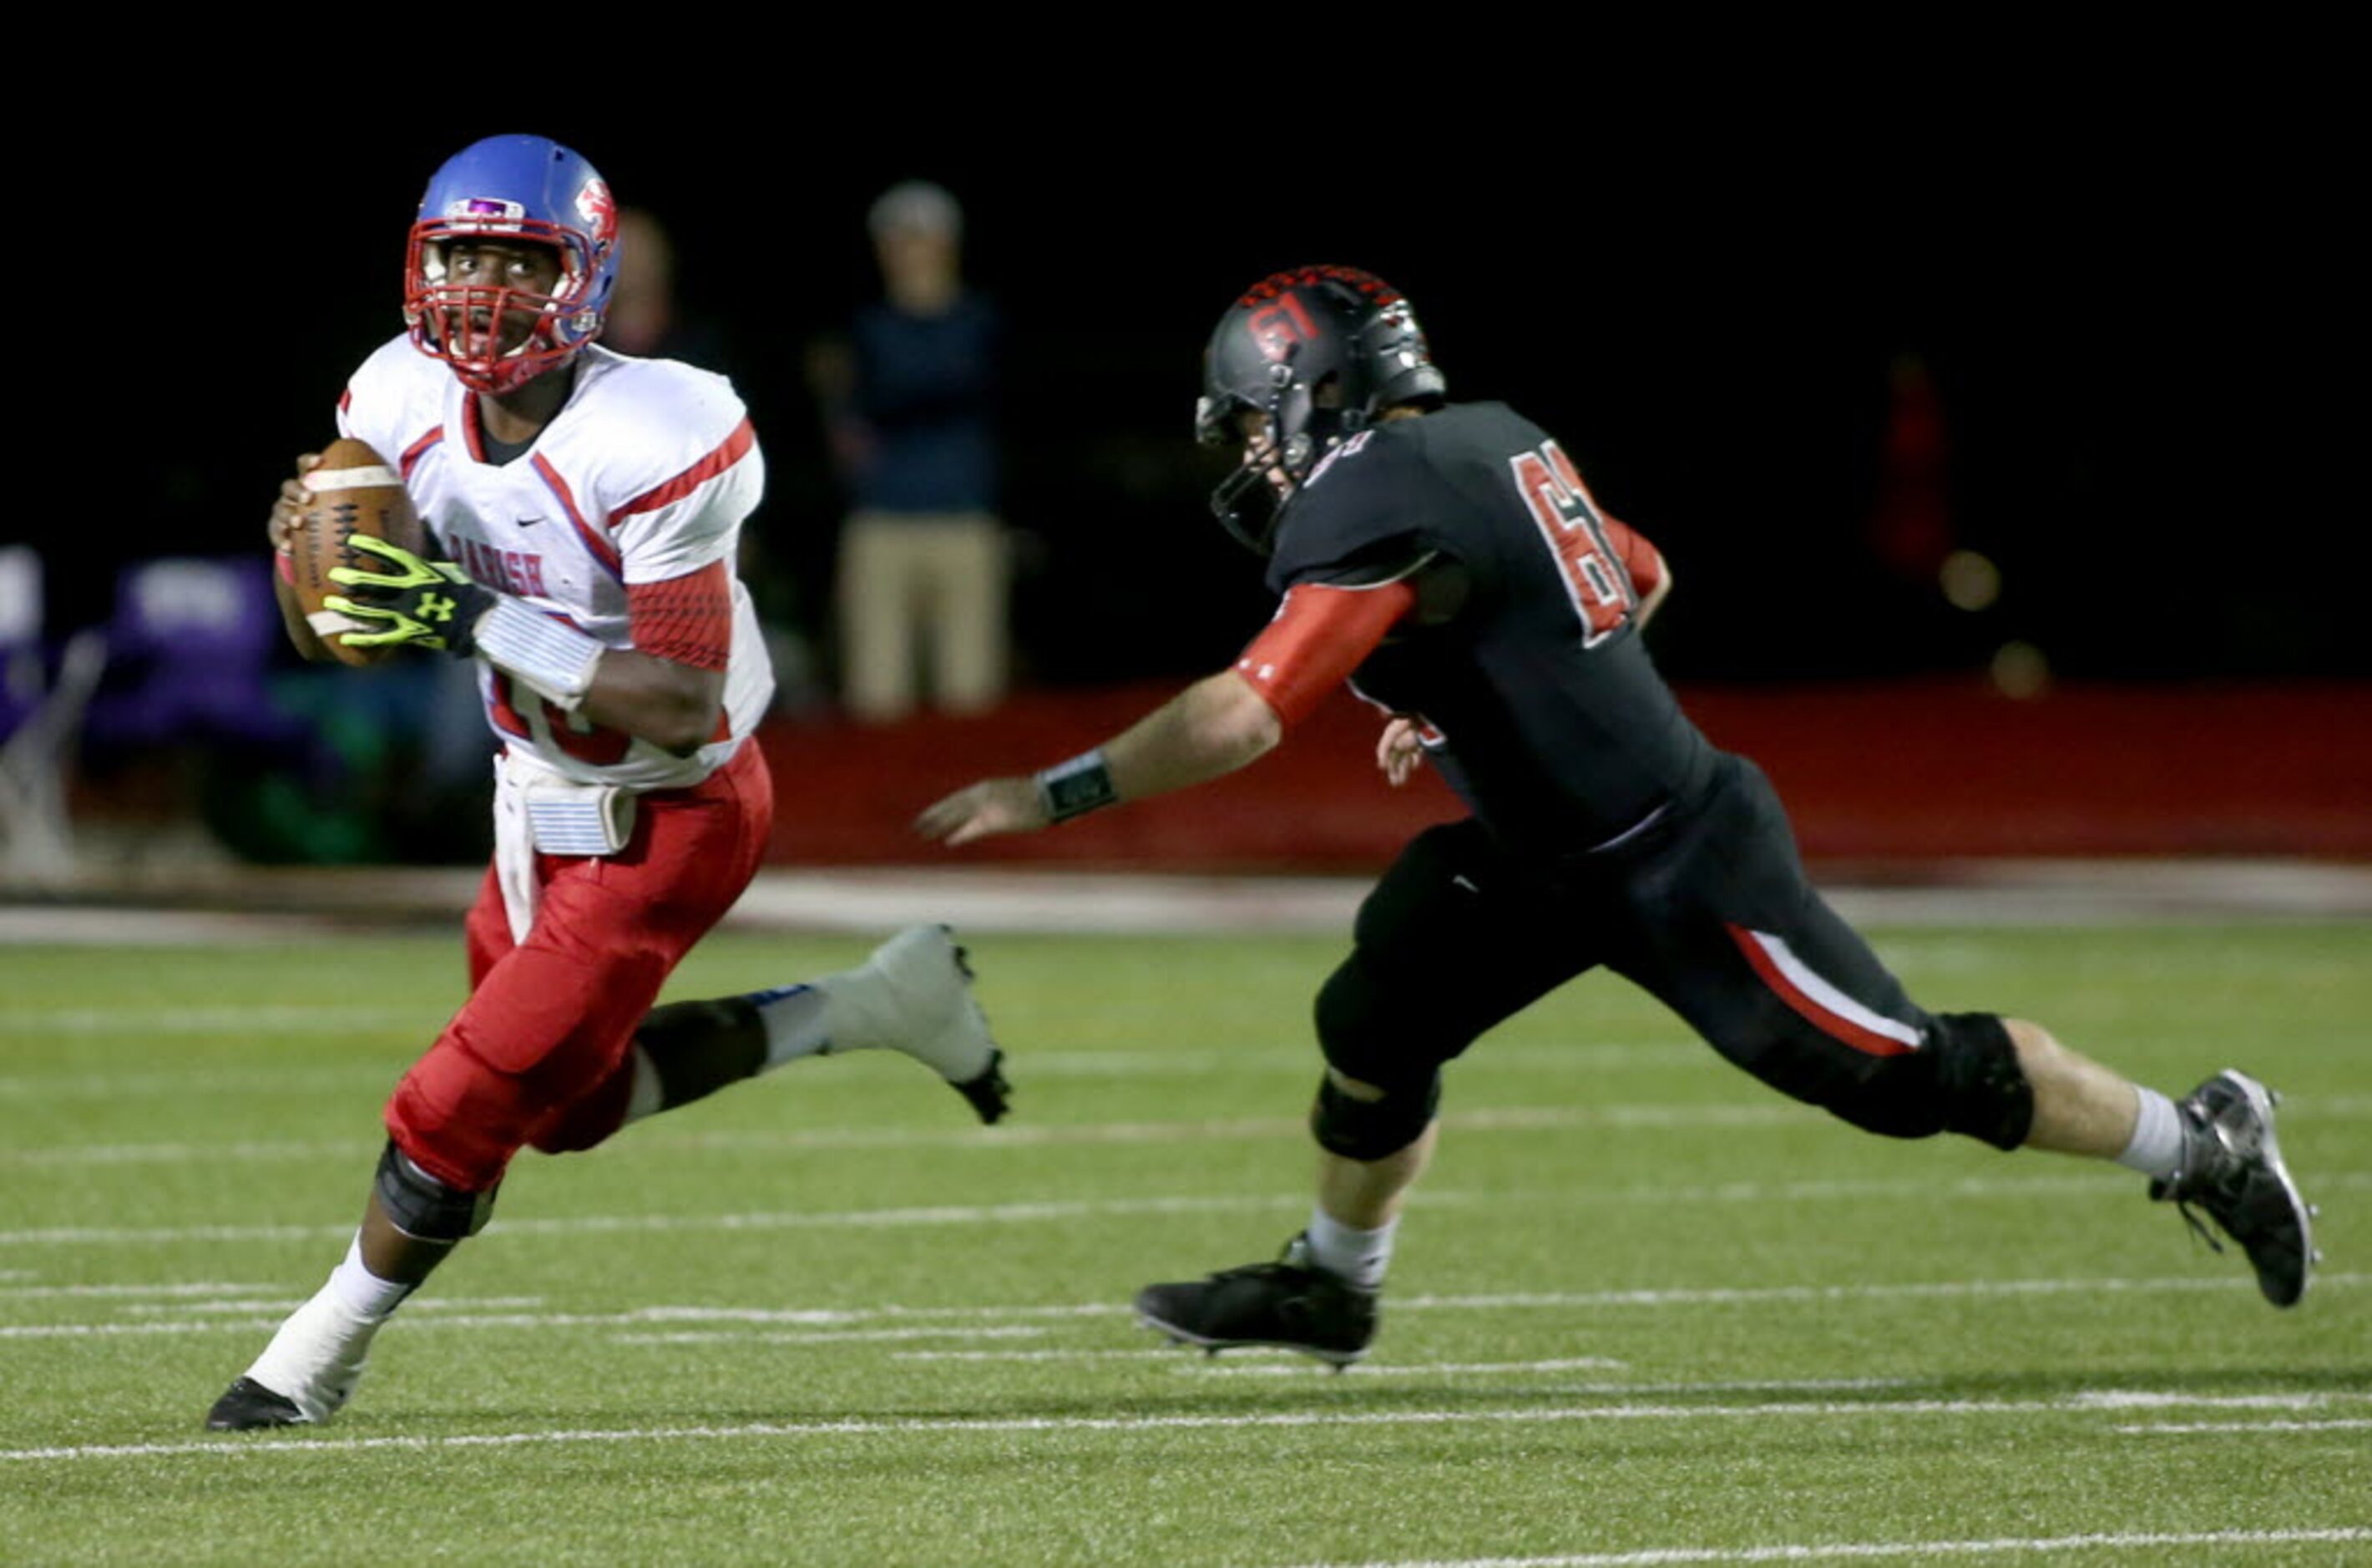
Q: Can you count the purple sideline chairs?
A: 2